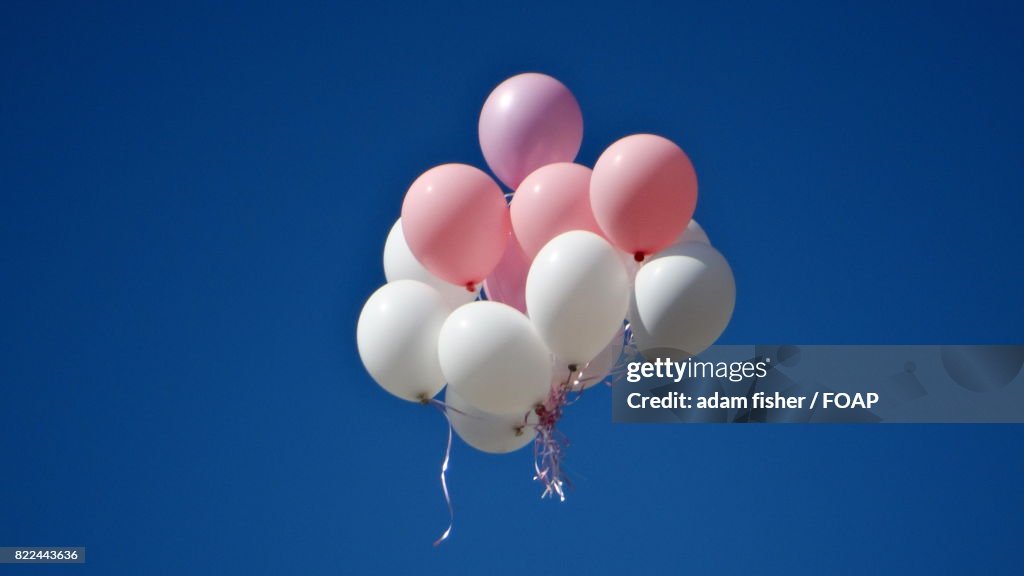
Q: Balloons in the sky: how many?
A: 13